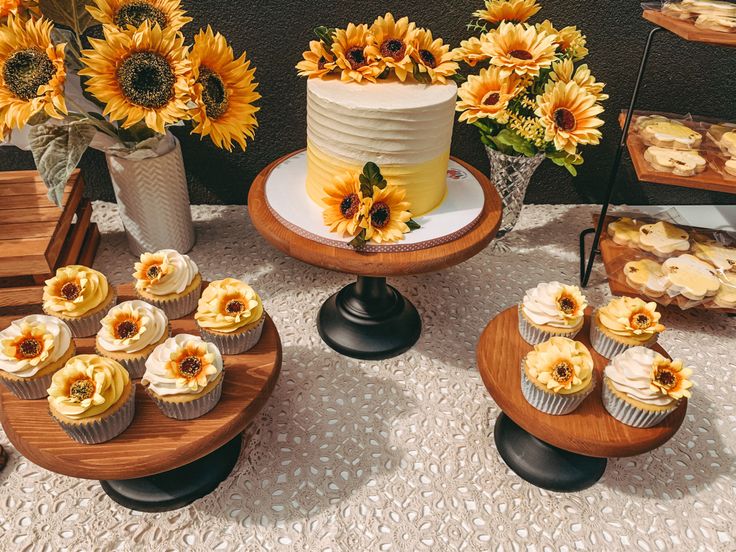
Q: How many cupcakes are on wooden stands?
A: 11